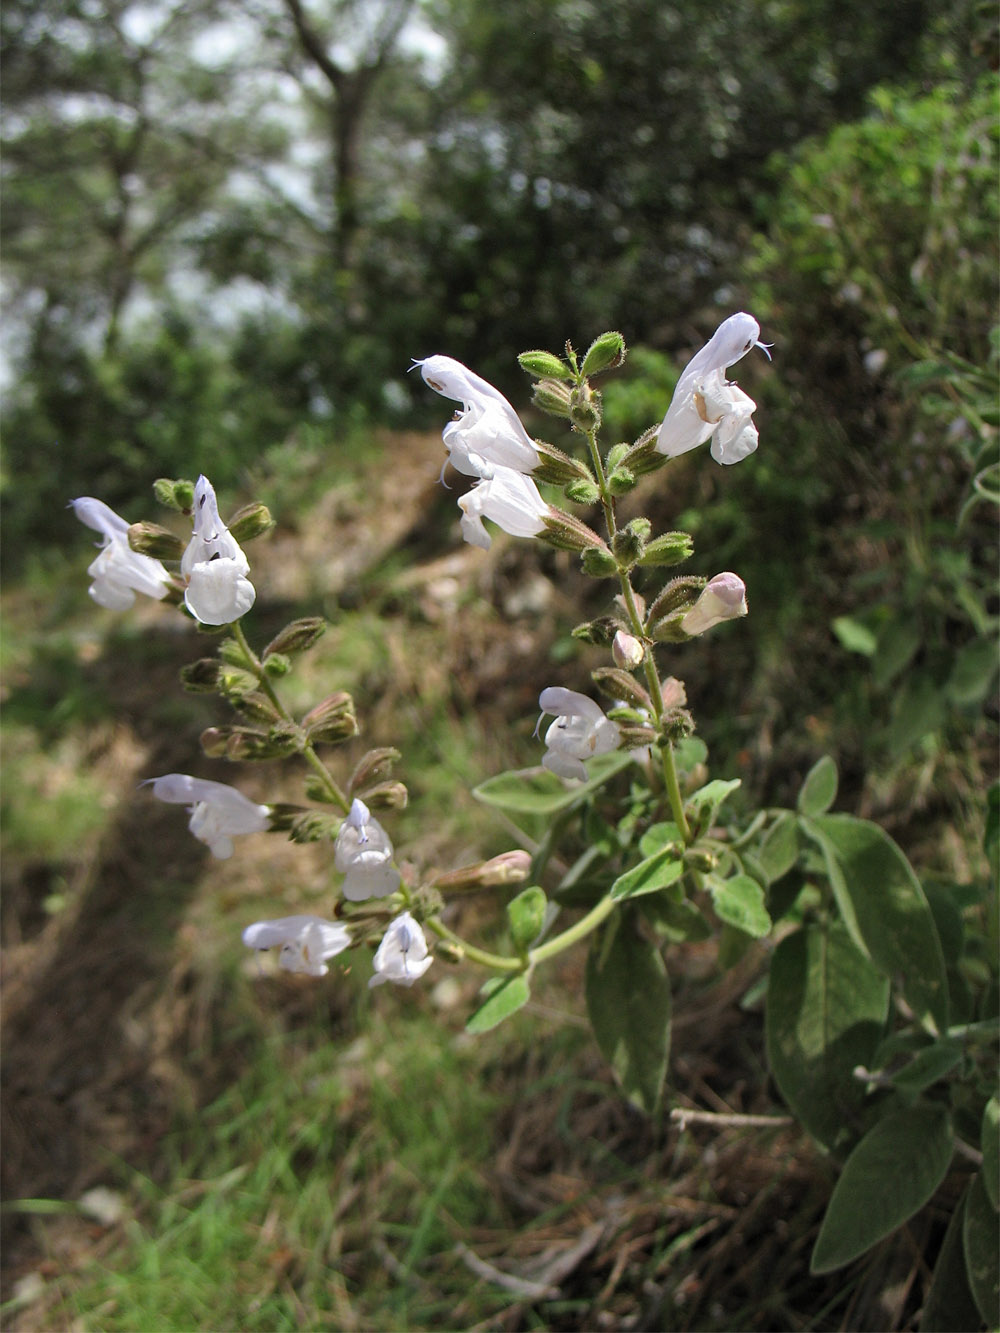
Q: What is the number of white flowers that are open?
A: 10